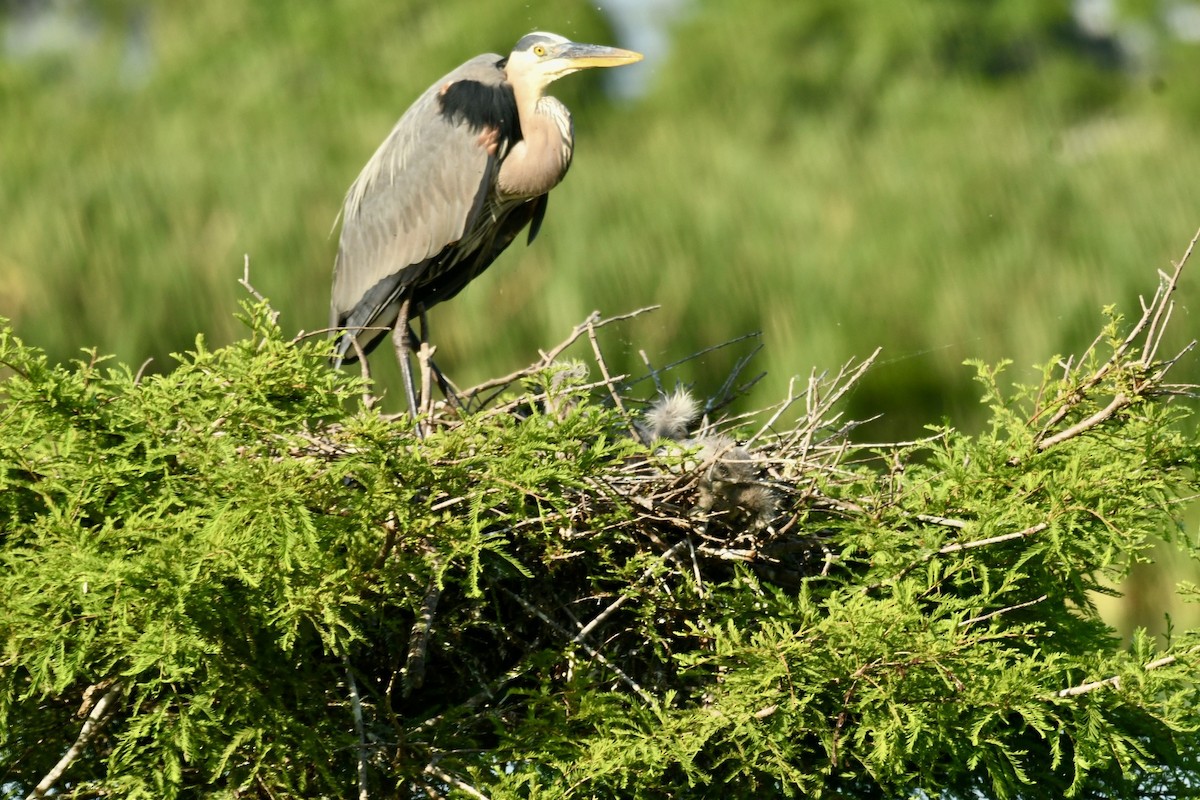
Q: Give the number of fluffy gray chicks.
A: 3